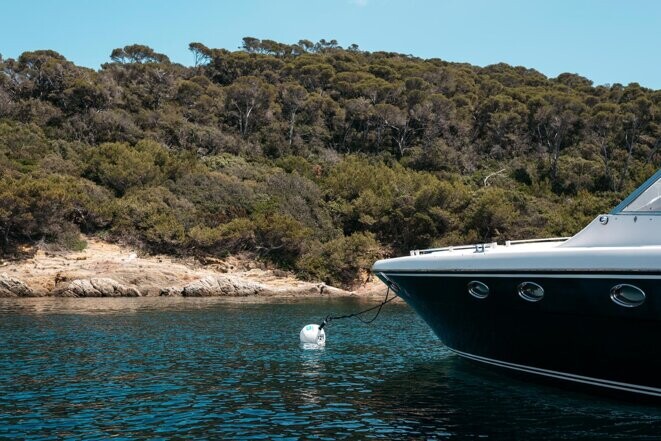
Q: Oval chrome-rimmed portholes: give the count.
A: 3